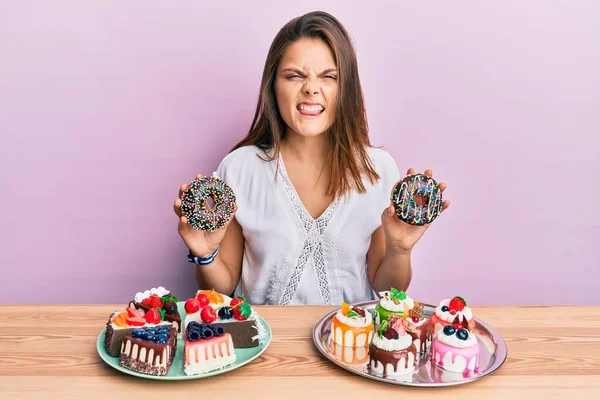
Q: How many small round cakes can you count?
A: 6